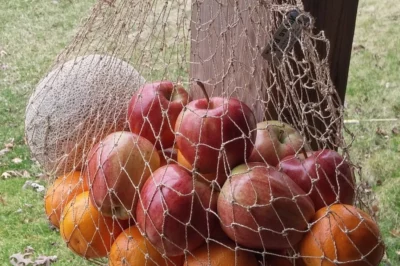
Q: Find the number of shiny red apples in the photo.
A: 7